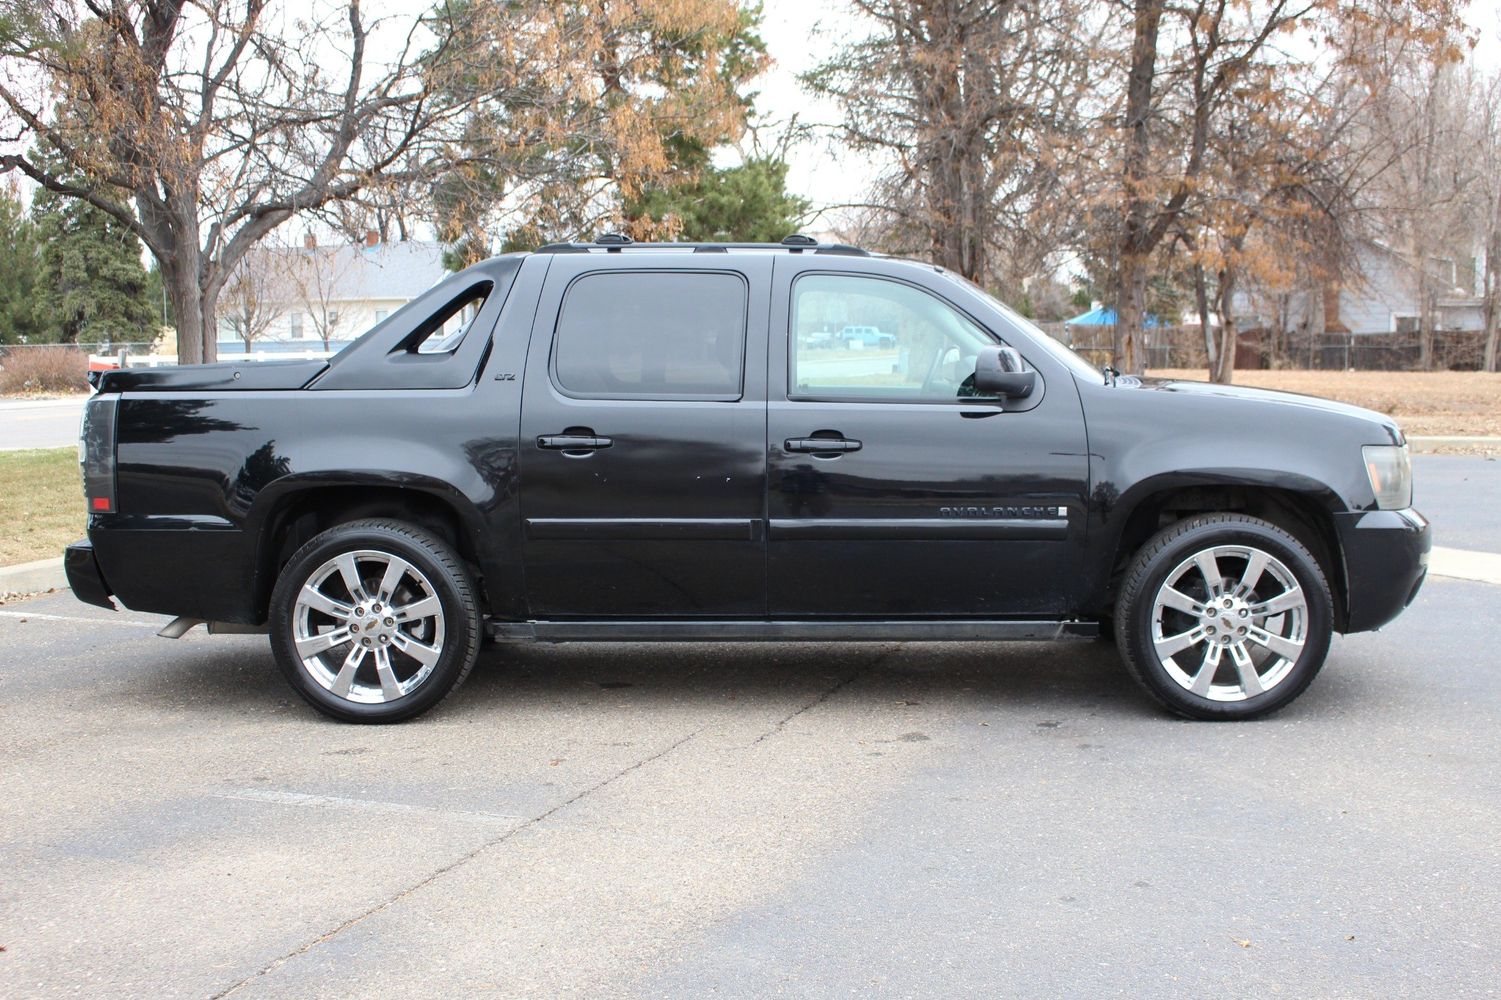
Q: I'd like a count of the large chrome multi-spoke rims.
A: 2